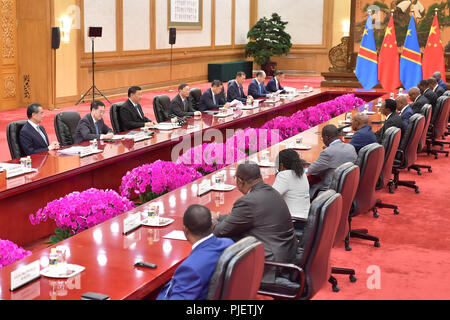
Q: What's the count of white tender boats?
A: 0